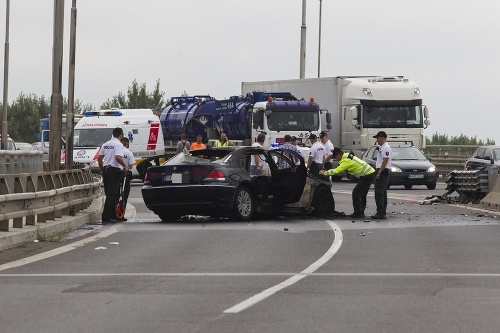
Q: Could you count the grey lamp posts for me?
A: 5